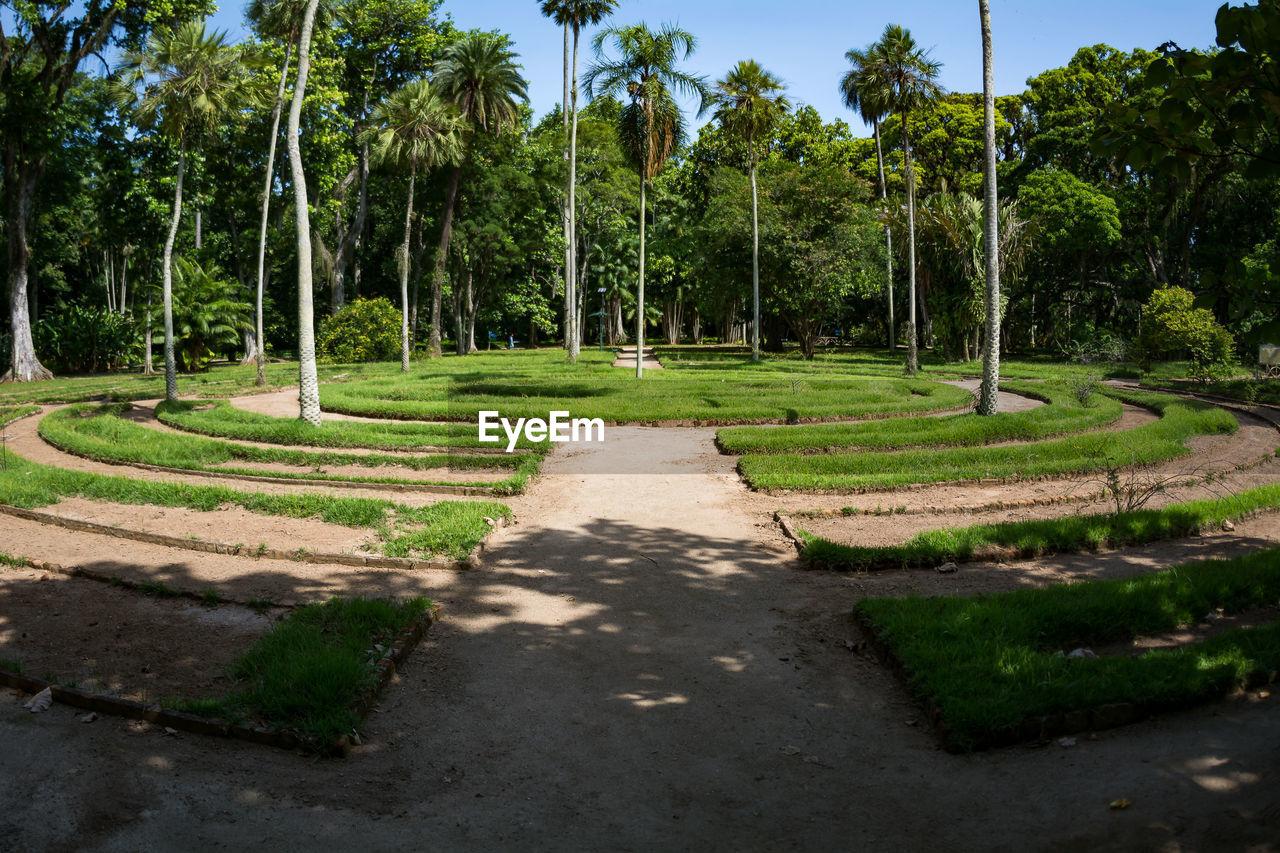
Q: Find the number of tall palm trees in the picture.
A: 12